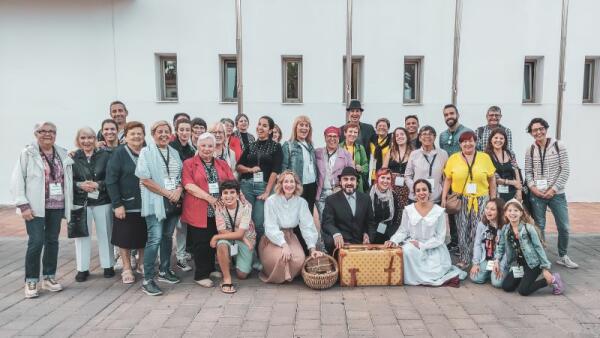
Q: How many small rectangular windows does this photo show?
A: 7